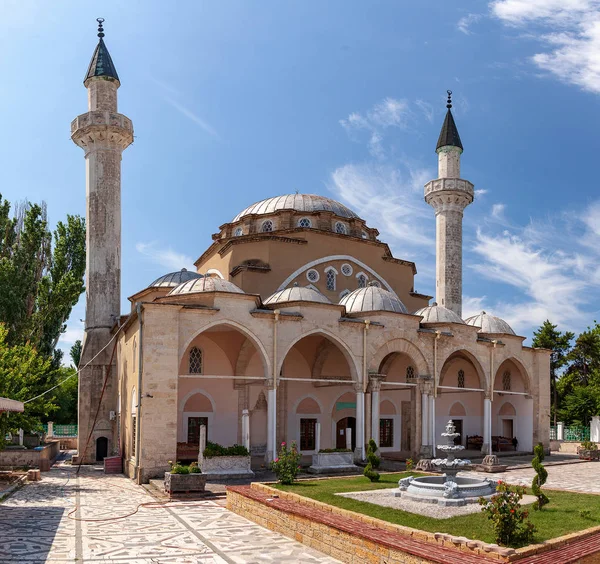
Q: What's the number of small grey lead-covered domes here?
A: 6